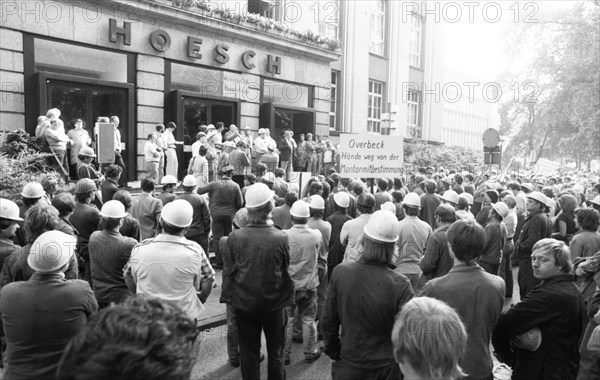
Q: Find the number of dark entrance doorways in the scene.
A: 3